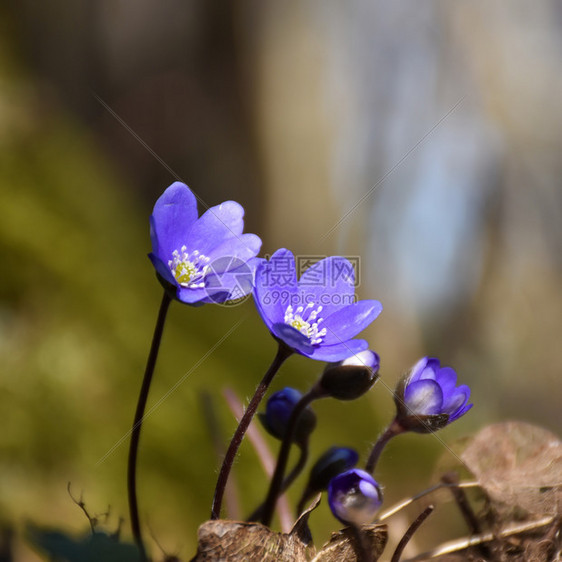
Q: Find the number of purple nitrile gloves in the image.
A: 0